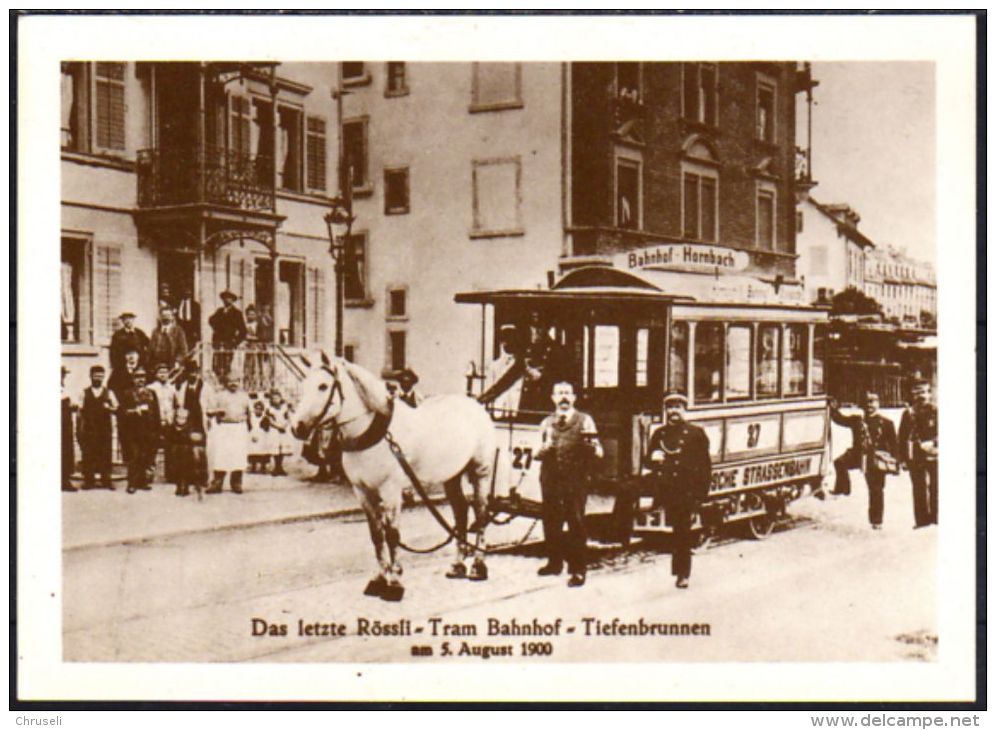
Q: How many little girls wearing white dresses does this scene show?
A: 2